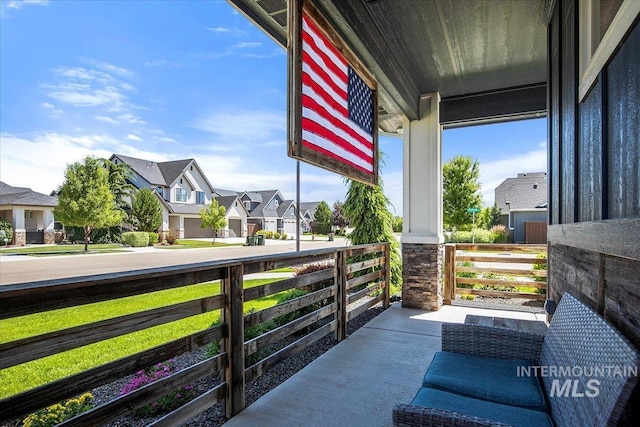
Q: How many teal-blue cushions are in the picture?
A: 2